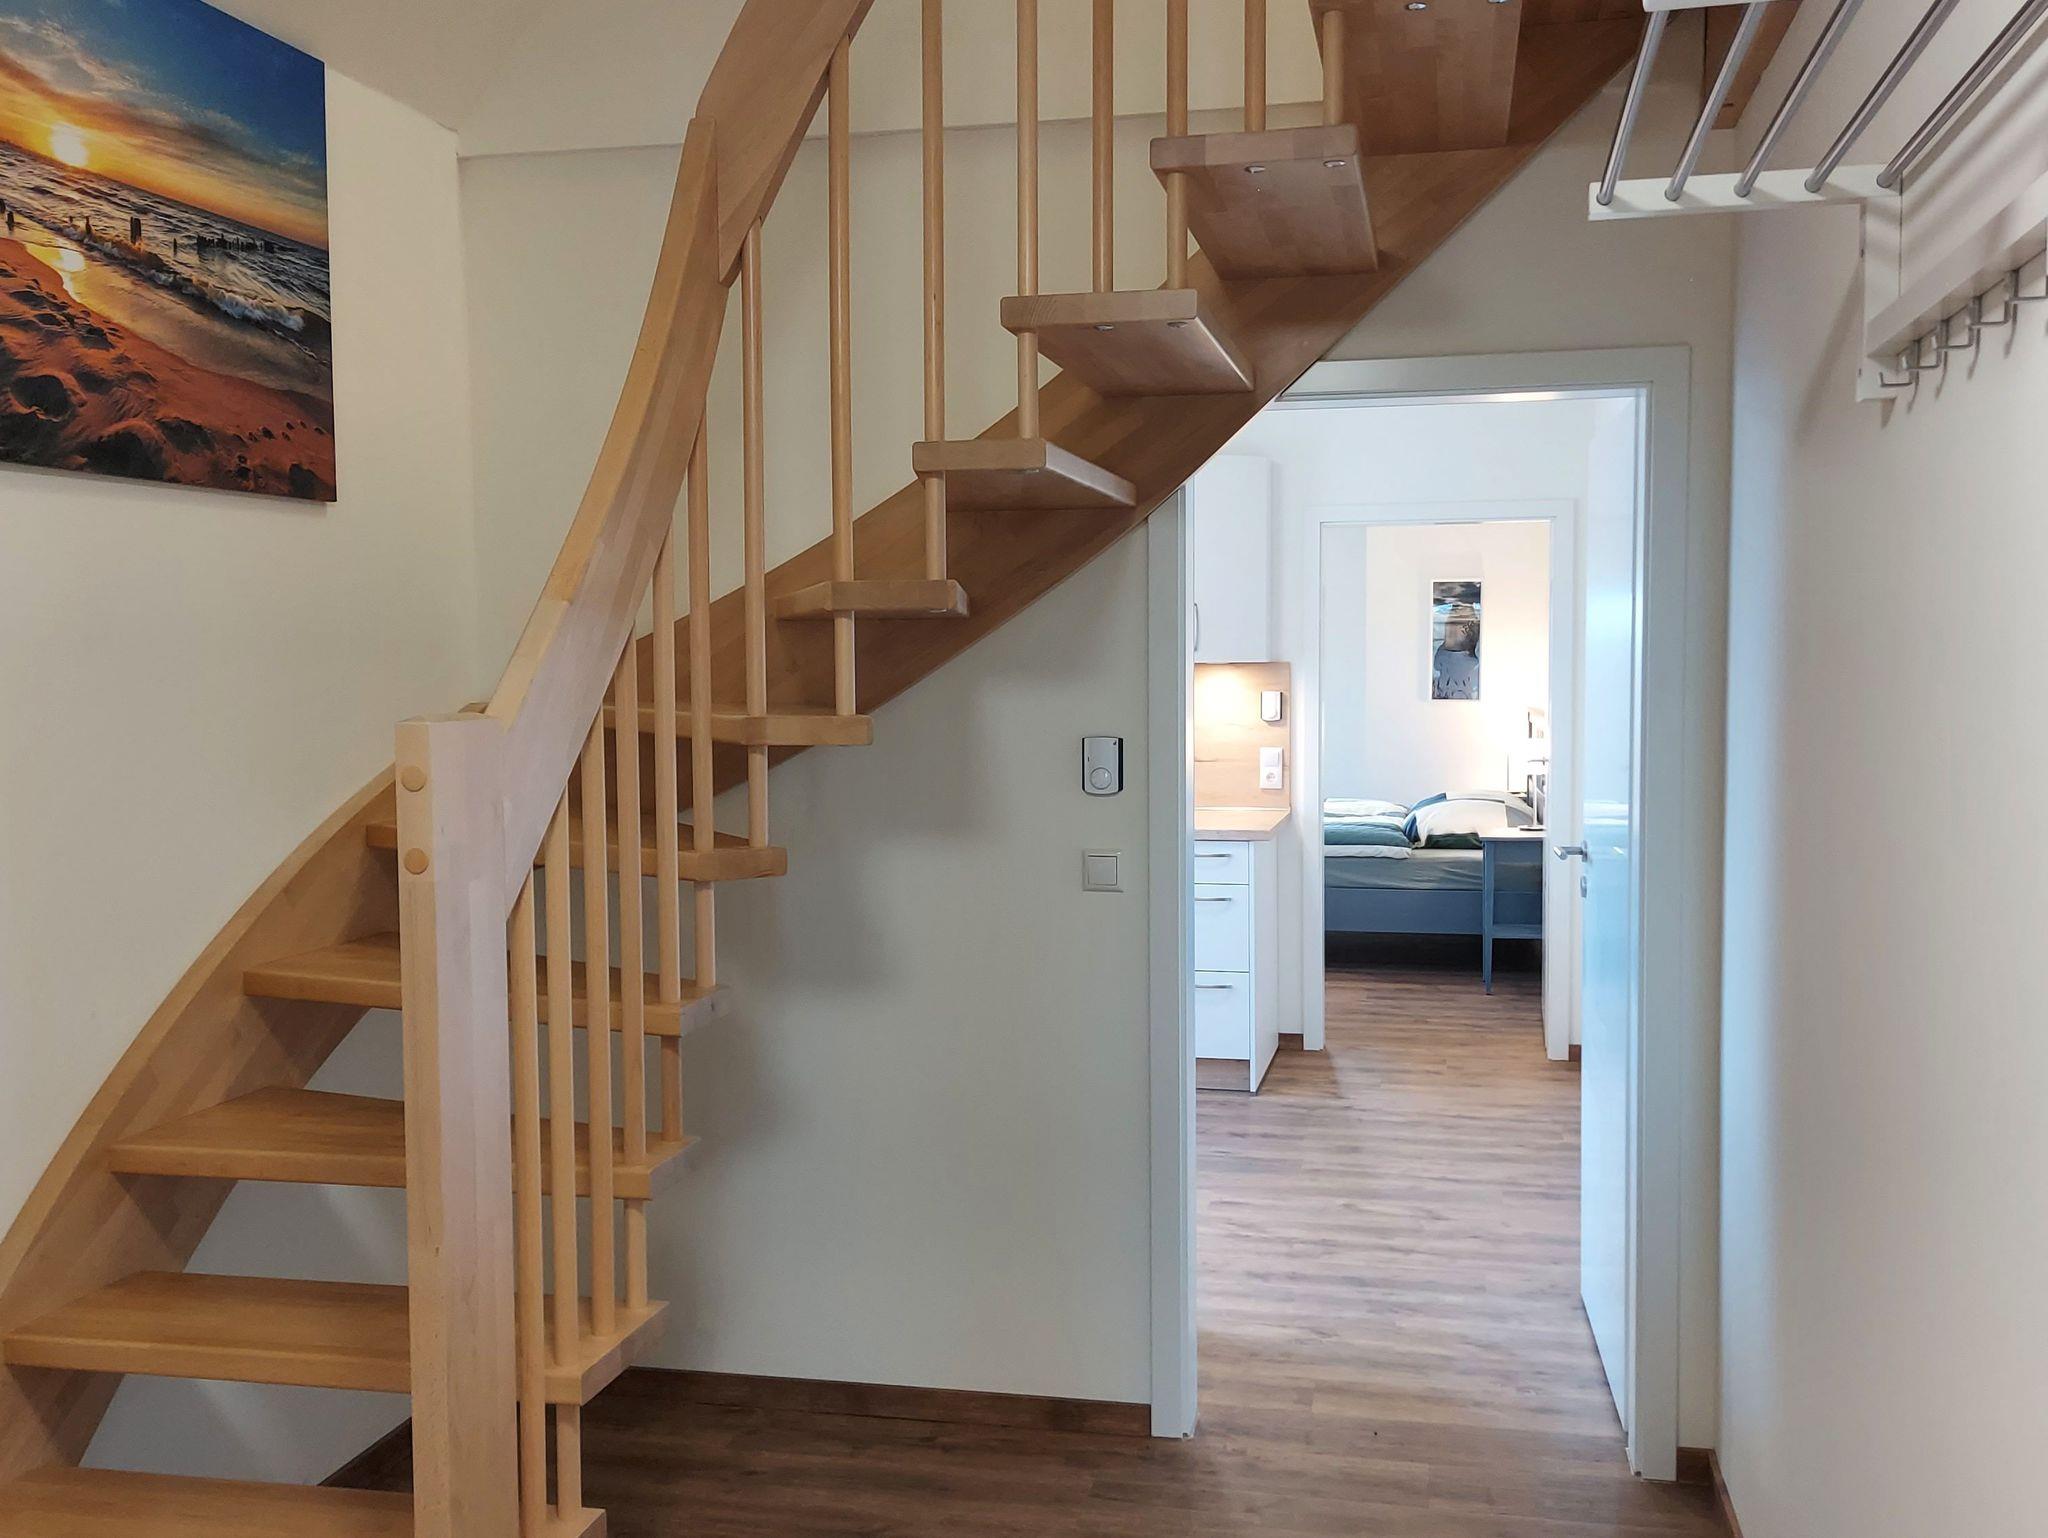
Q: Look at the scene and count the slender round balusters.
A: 14